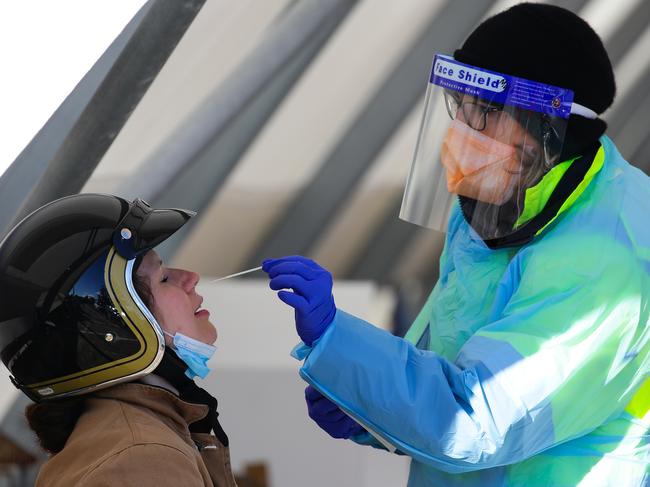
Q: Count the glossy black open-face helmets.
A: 1